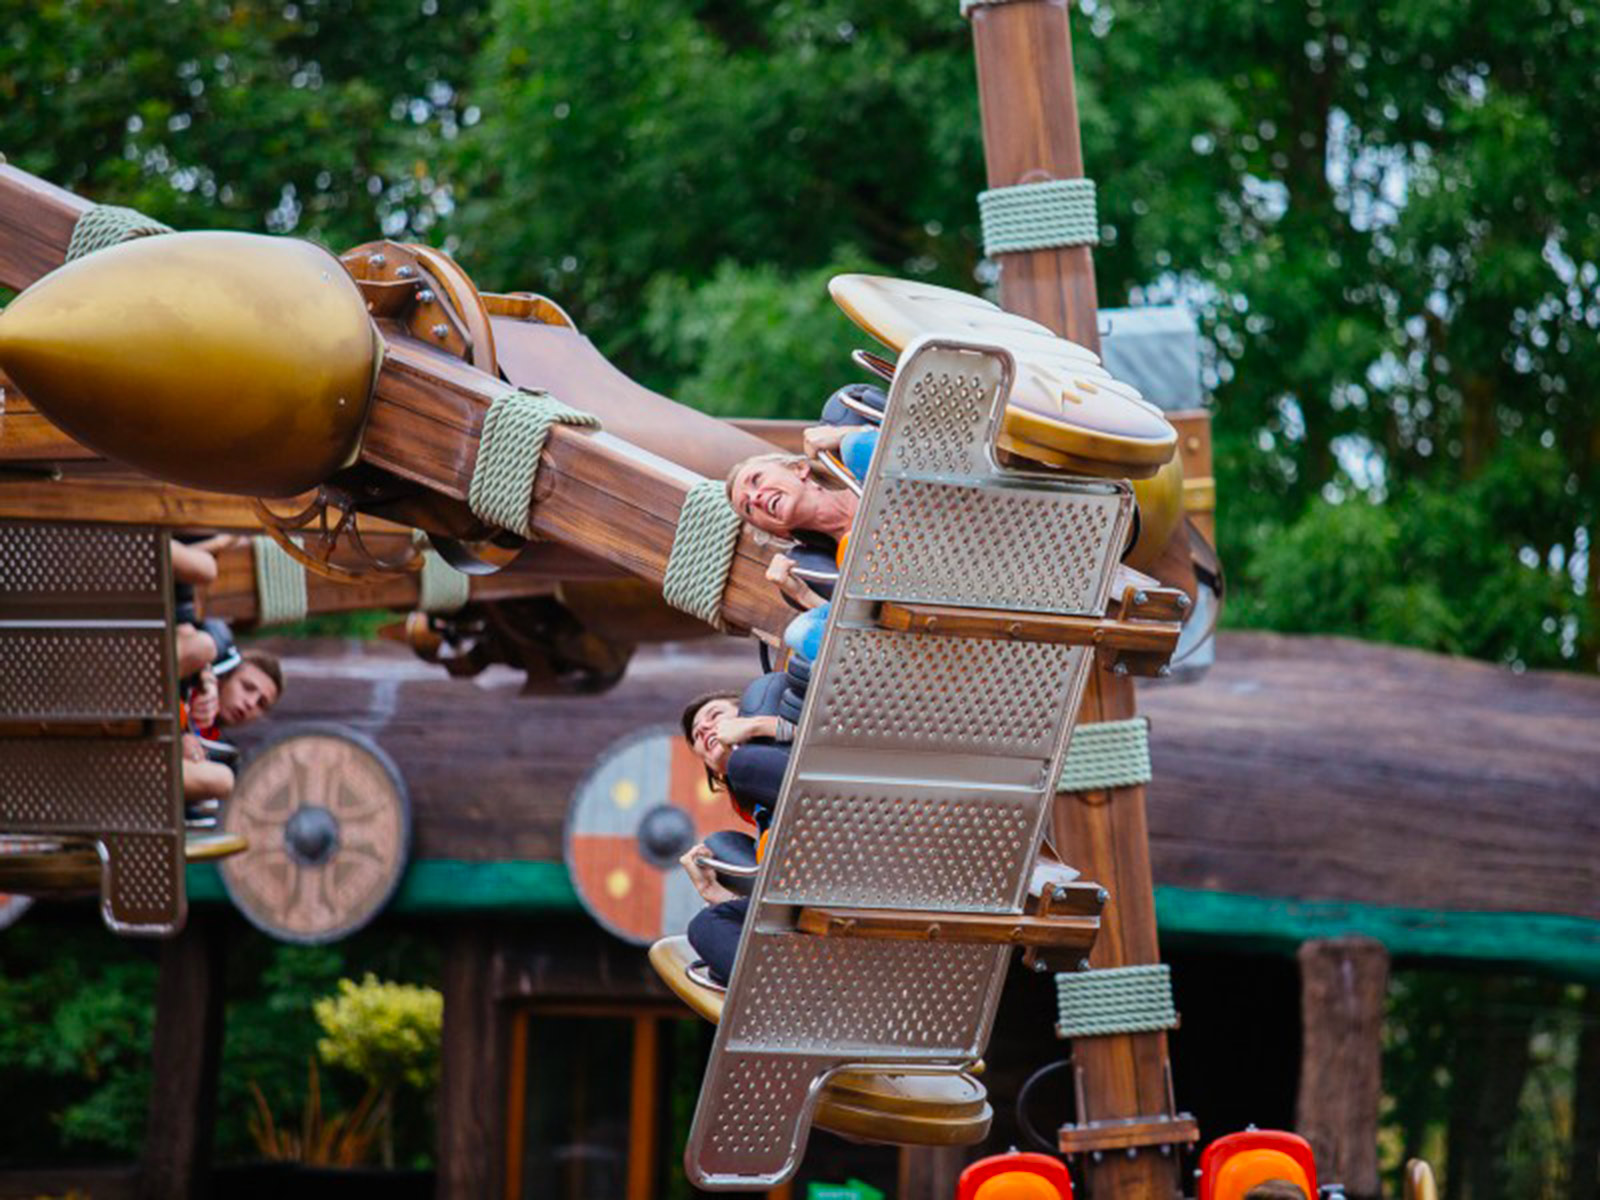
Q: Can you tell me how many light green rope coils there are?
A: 8